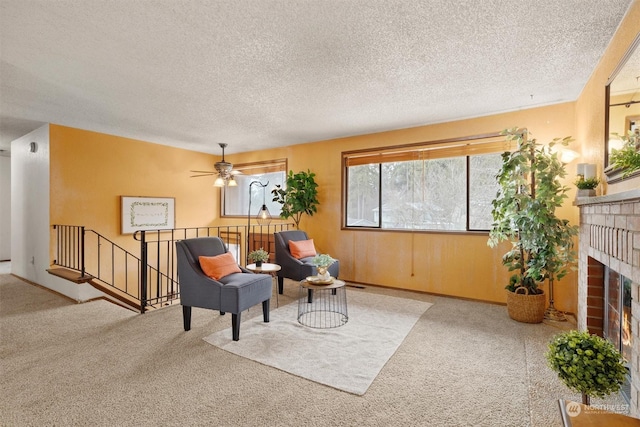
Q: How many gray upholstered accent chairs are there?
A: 2